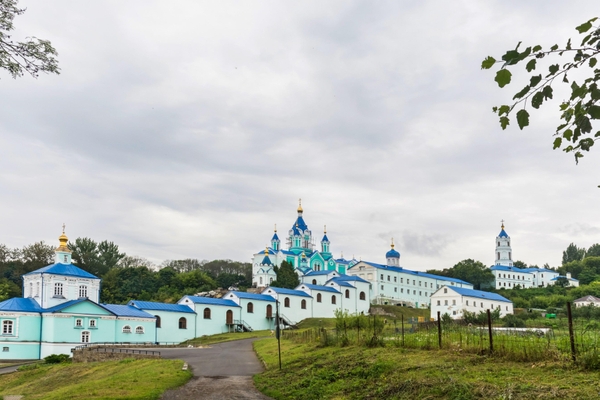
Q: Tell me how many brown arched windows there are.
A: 11